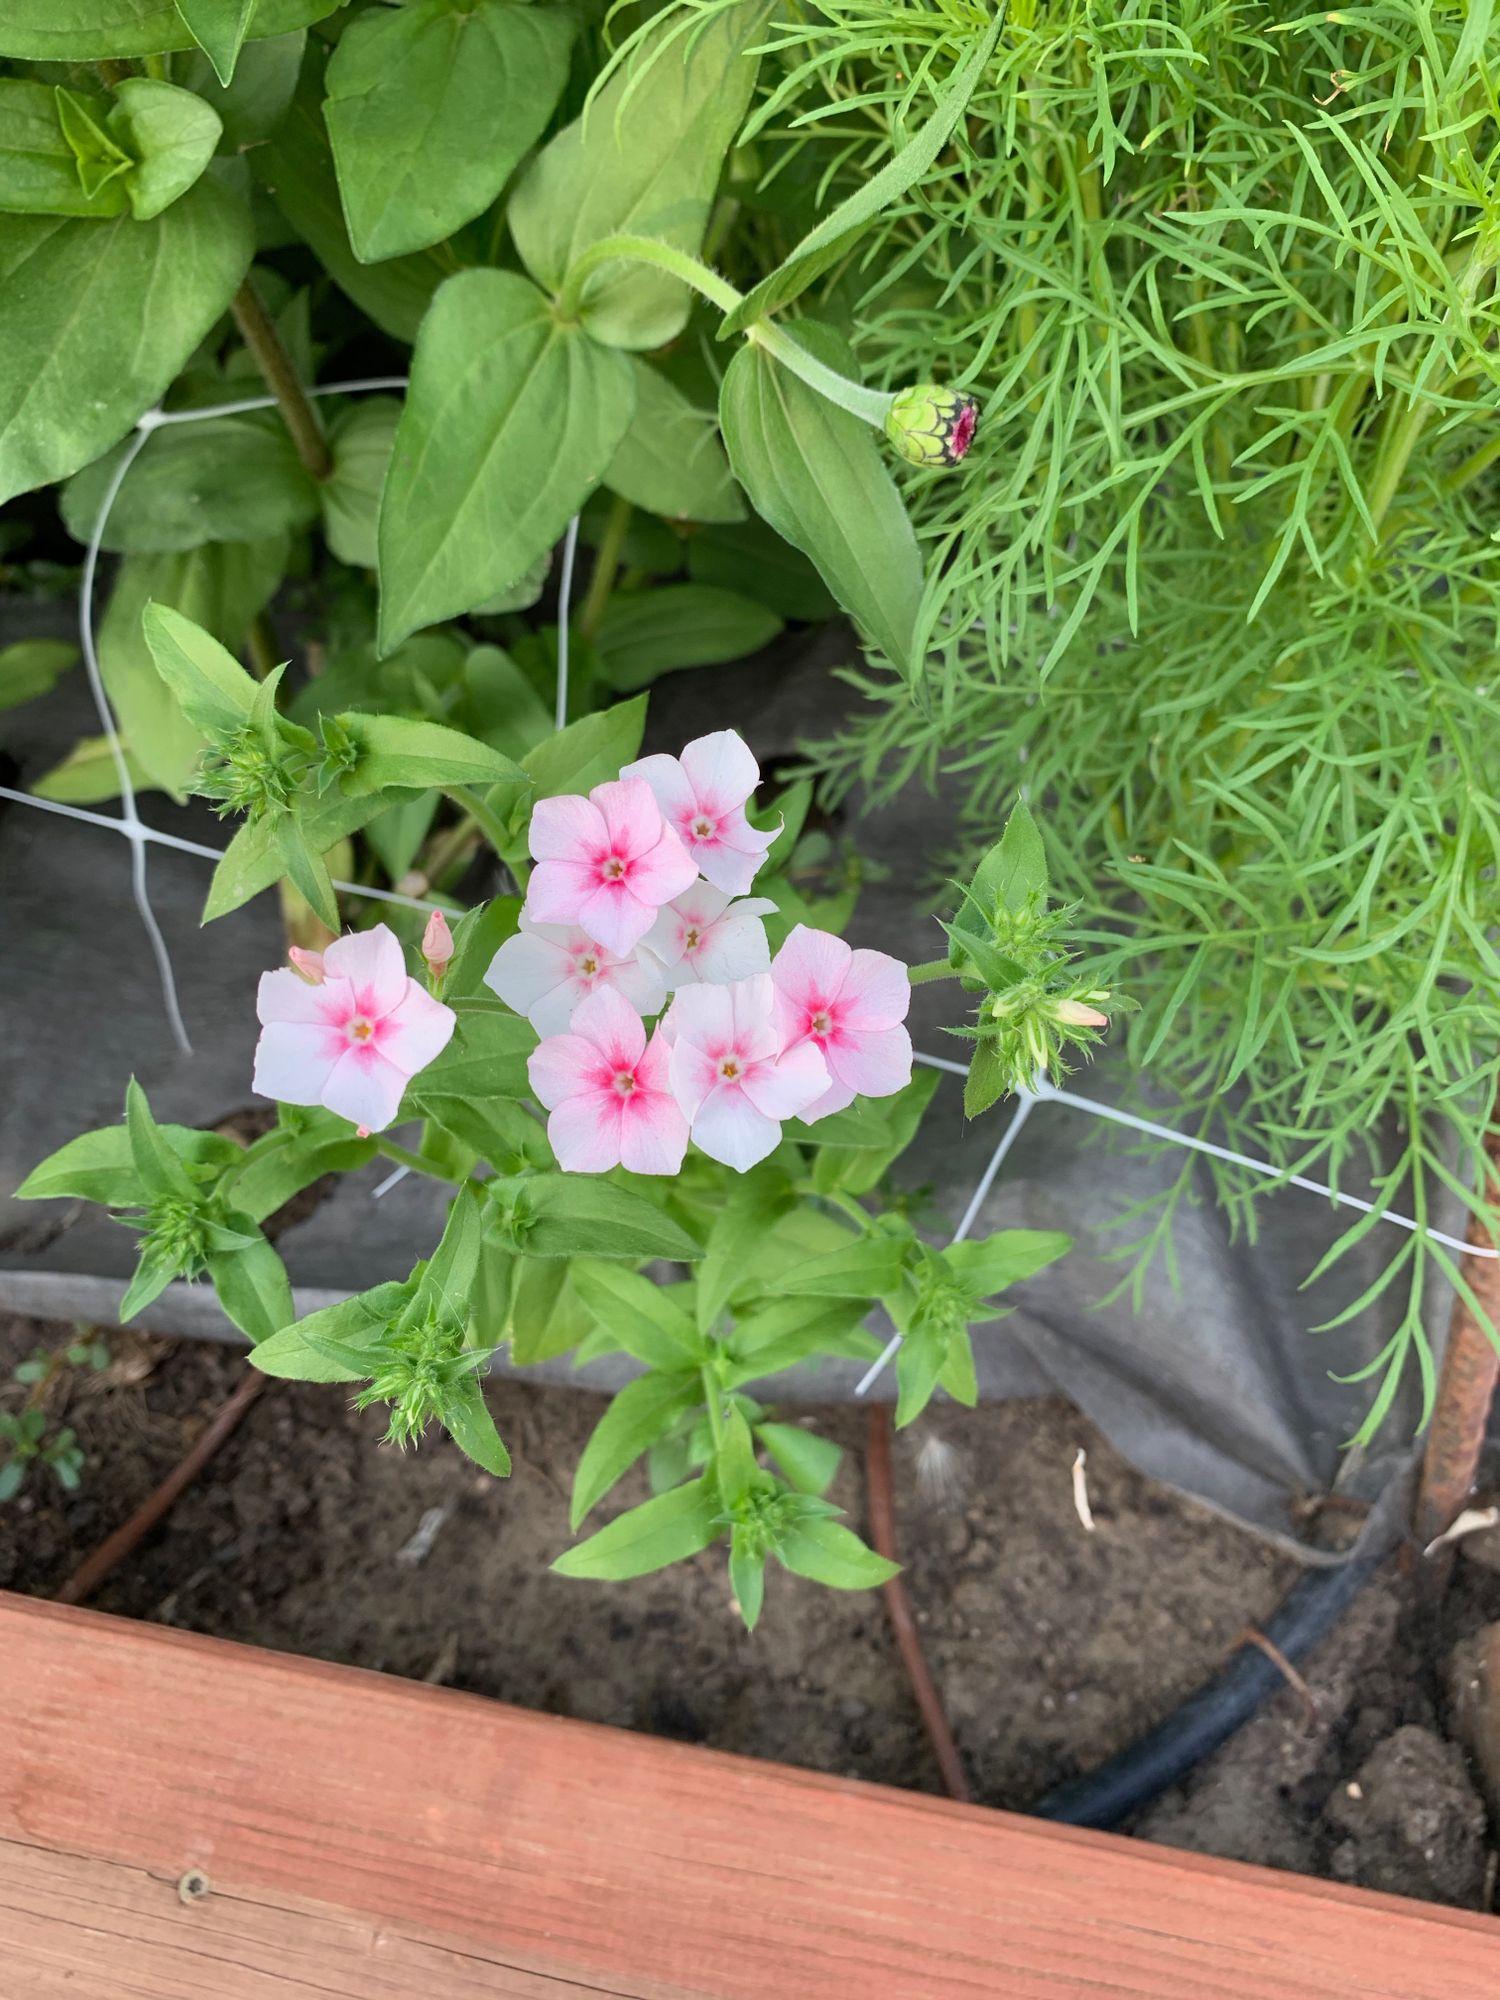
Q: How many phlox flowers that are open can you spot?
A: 8